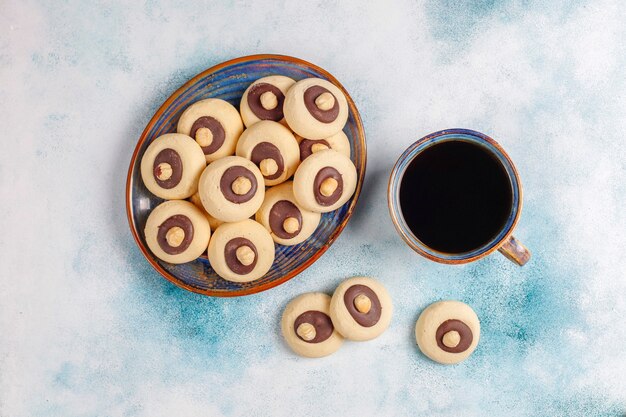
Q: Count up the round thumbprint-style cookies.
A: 14